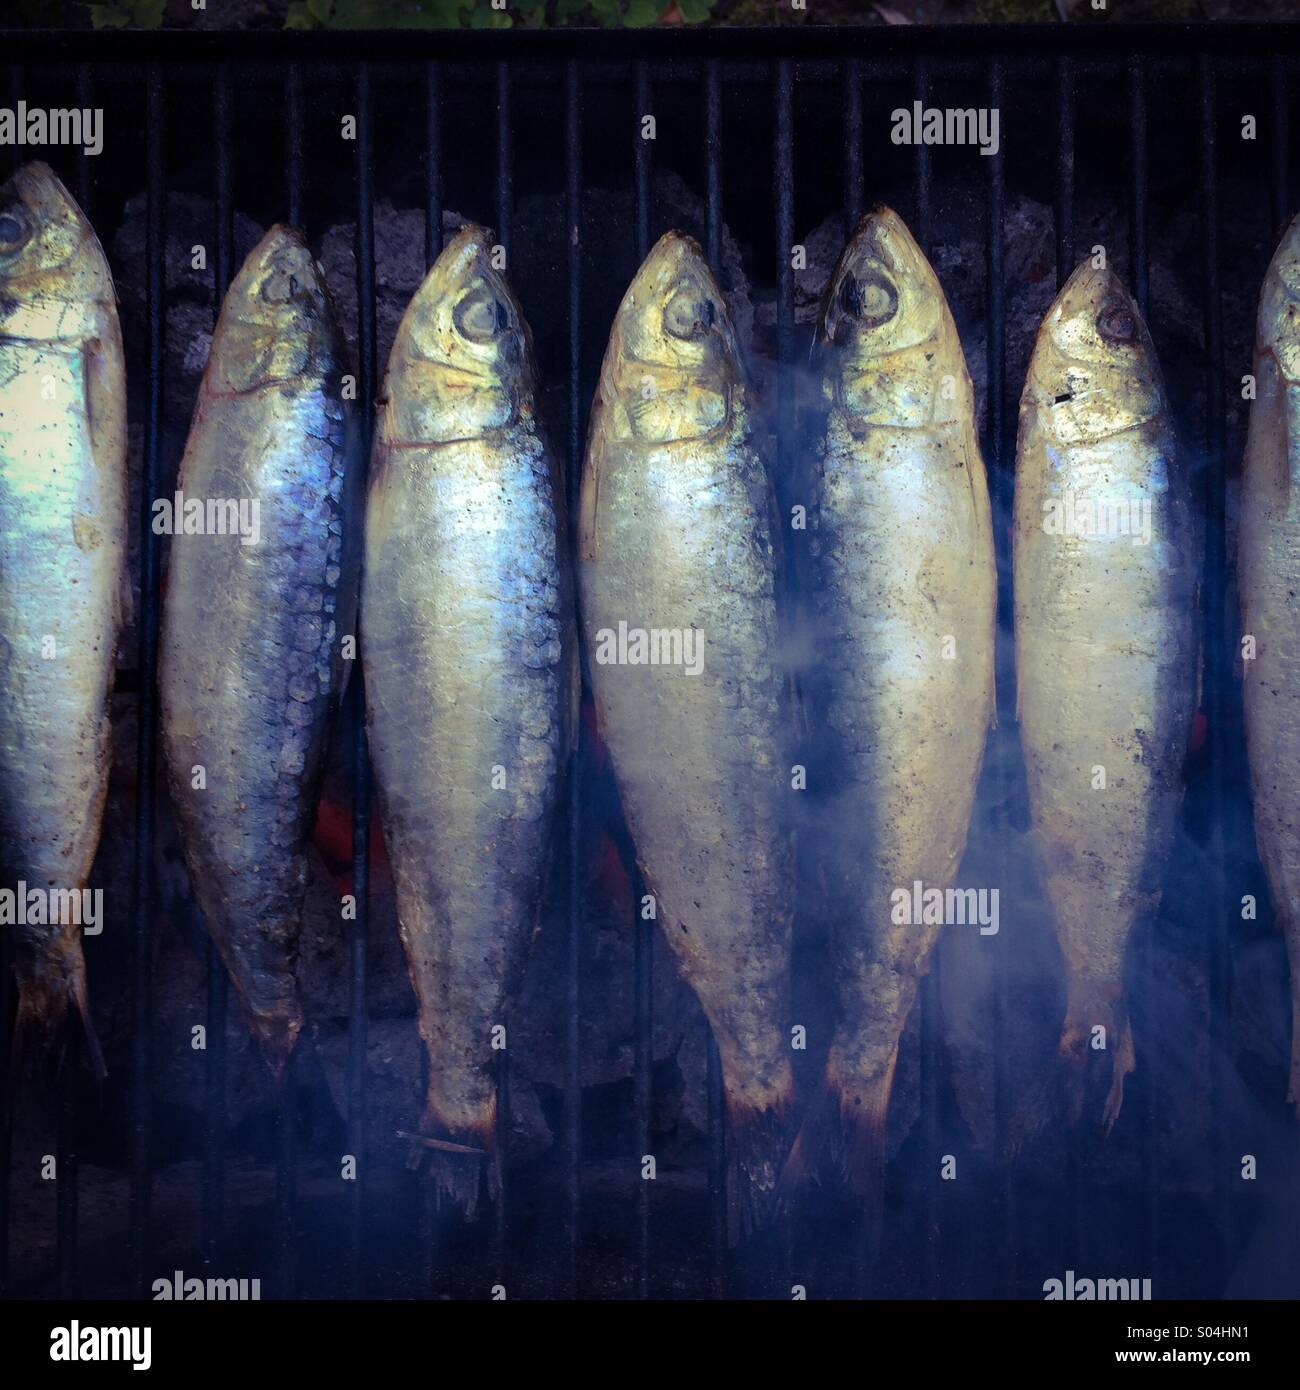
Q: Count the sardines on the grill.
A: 7